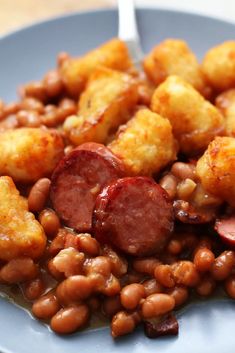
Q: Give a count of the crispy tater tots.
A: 10